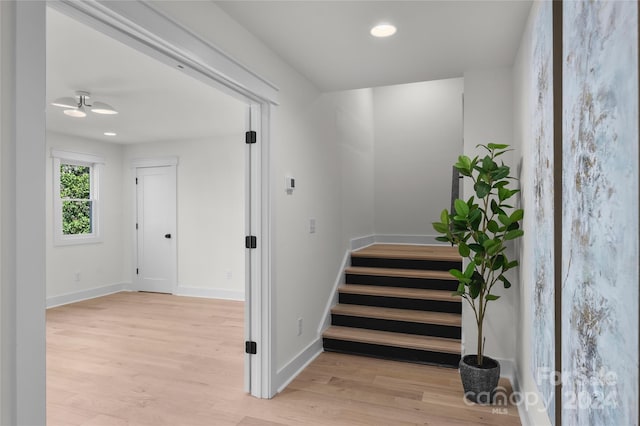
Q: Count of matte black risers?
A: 5